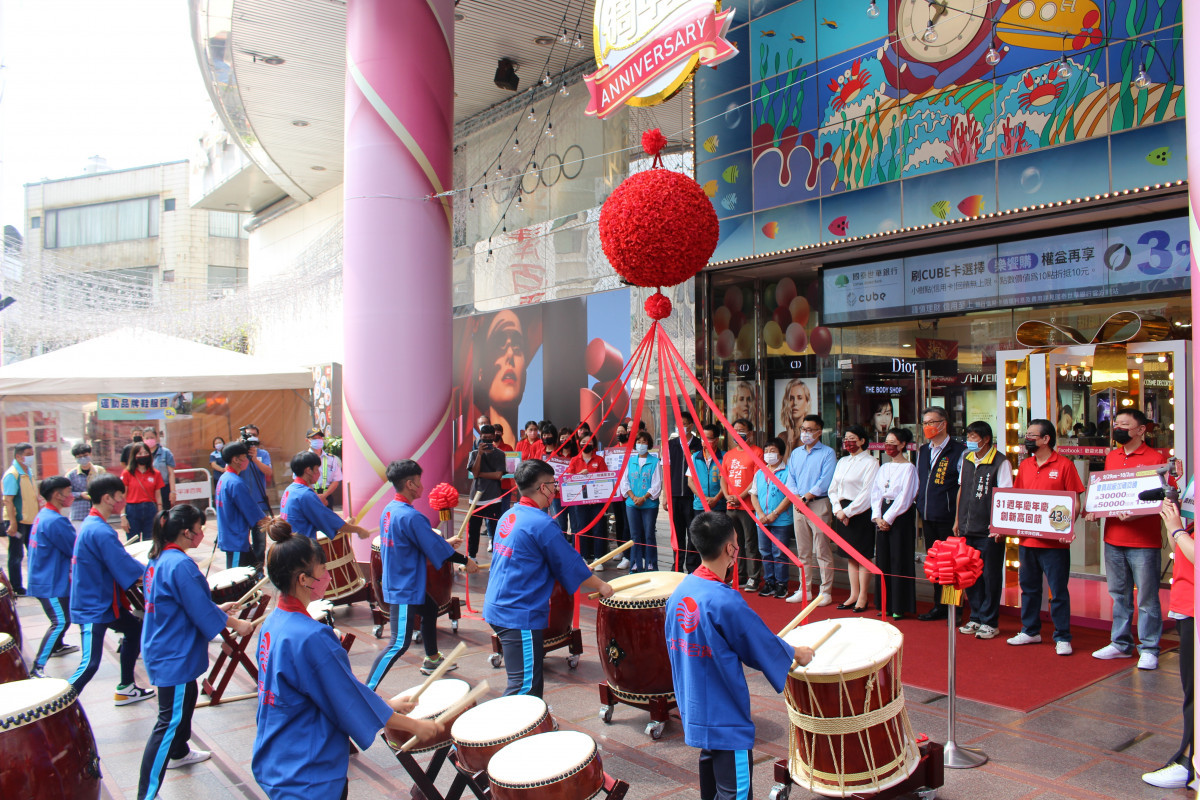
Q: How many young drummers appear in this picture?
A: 9